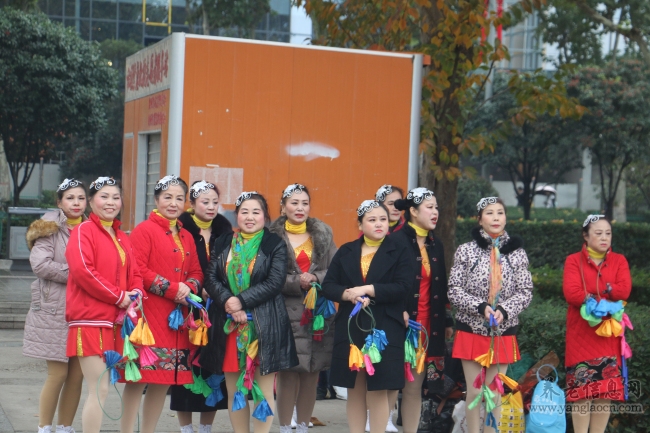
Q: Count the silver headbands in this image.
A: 11